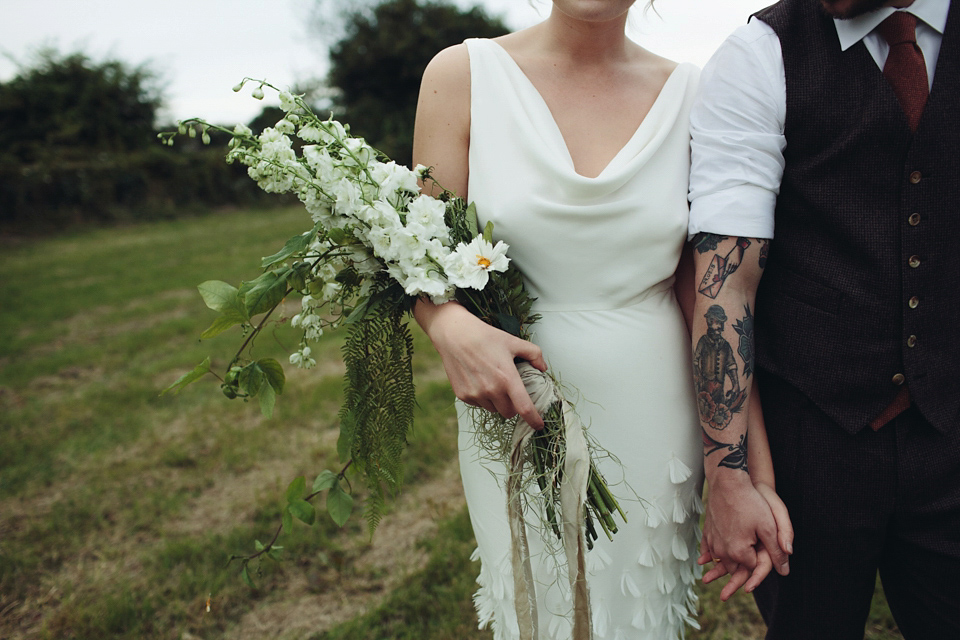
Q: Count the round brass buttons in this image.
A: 6